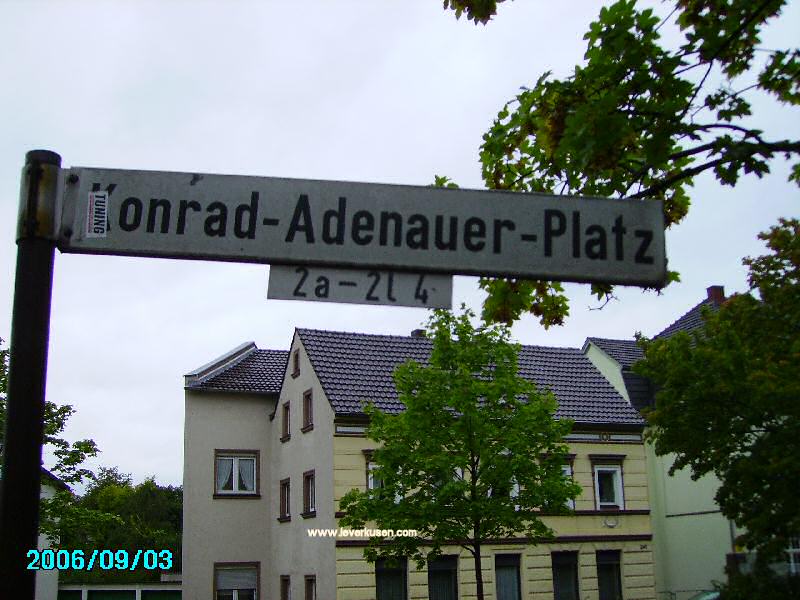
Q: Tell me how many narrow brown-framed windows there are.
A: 7